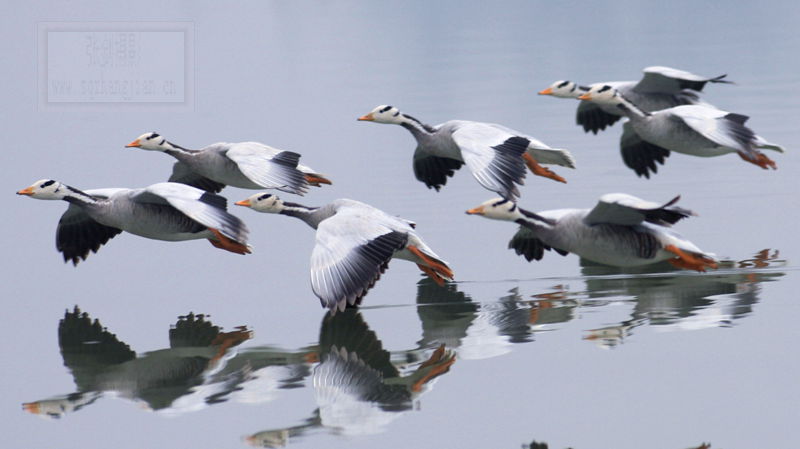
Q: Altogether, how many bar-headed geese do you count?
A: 7